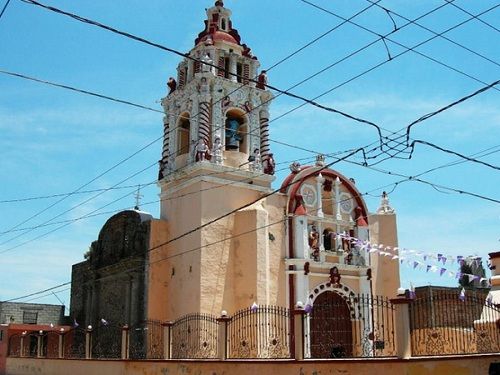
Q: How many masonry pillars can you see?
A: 9